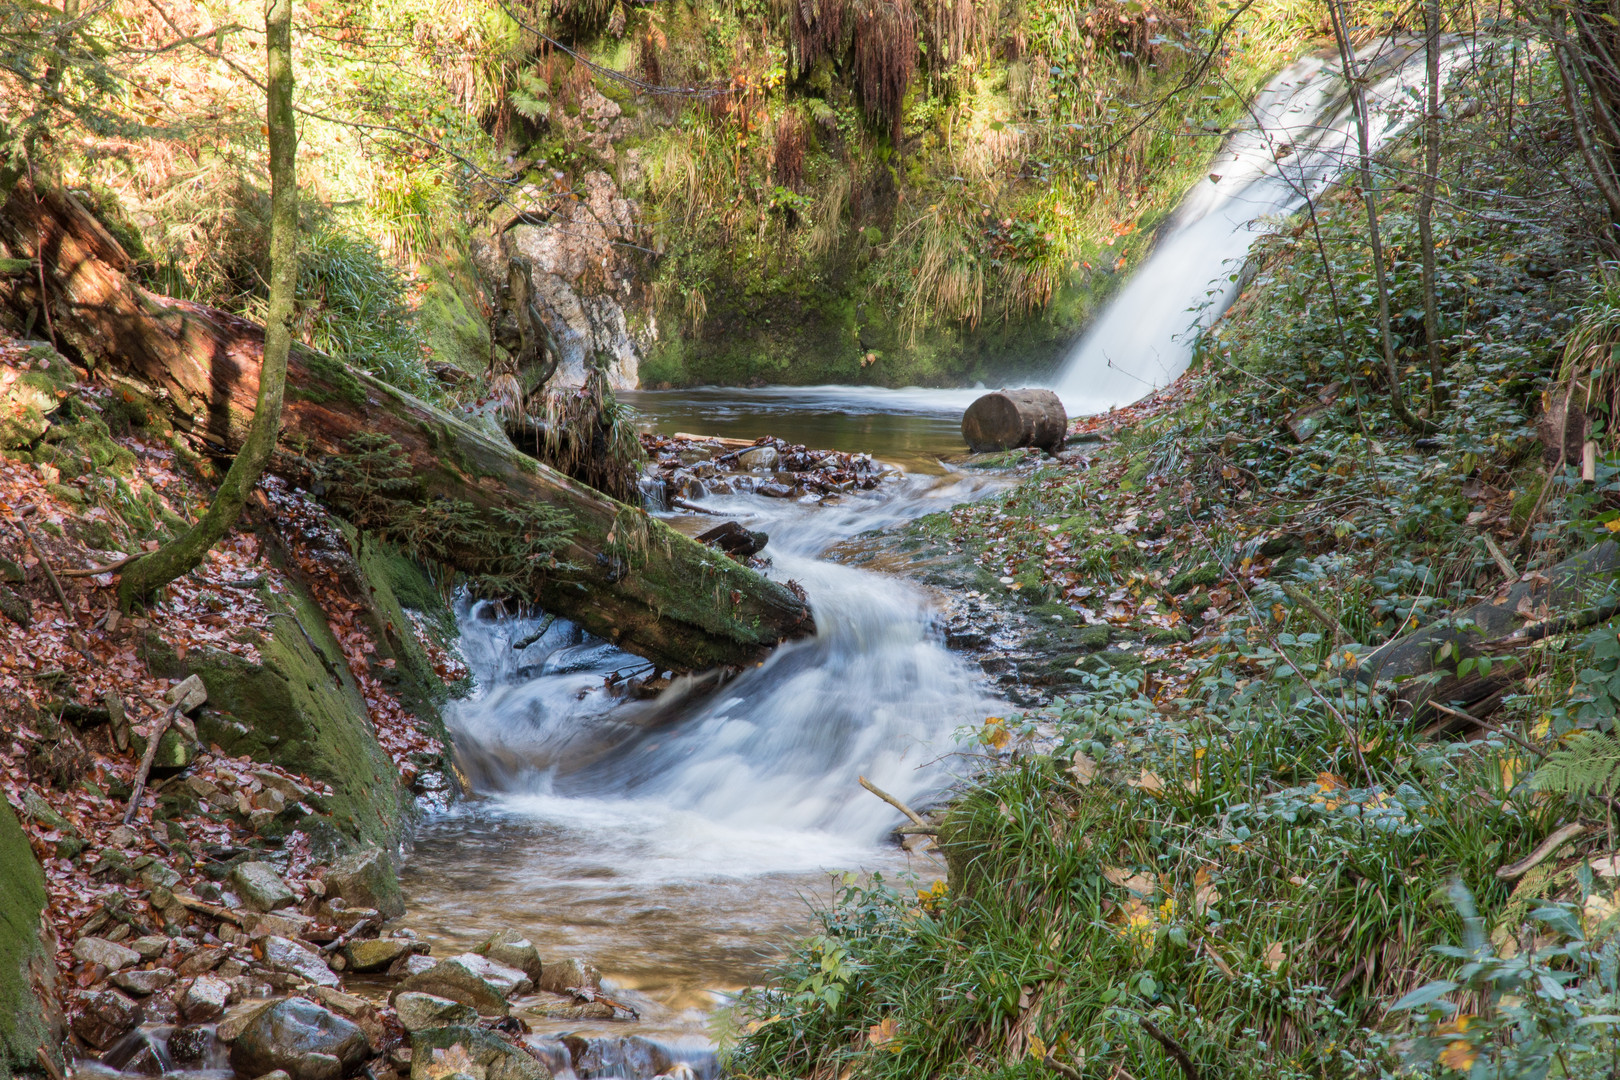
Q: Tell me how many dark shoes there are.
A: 0